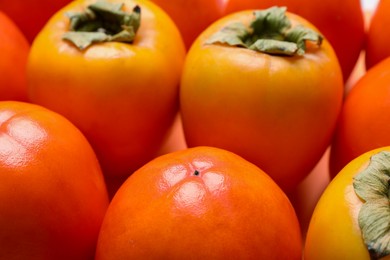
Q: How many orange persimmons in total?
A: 11